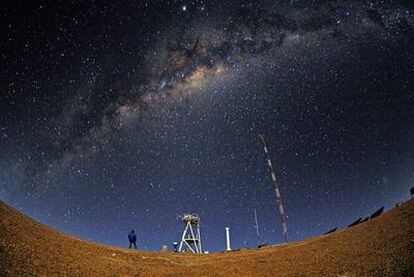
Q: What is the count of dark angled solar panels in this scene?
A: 4